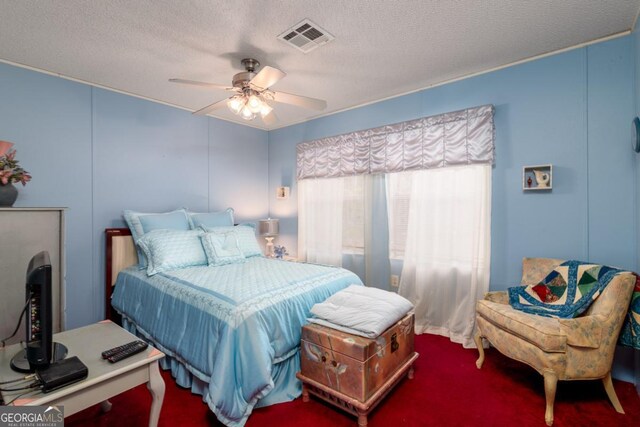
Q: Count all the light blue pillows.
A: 5